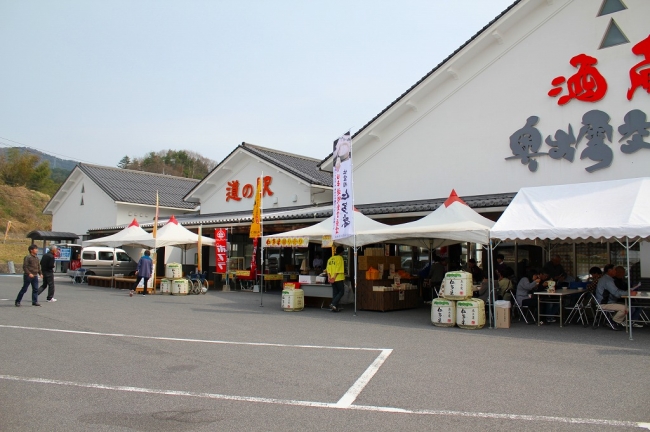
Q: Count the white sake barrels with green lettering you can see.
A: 7